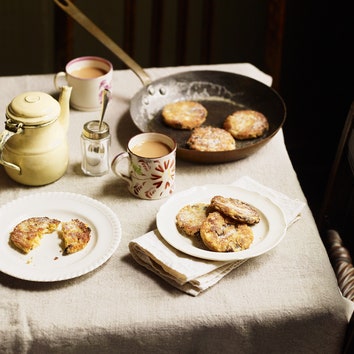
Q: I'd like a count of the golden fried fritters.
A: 7